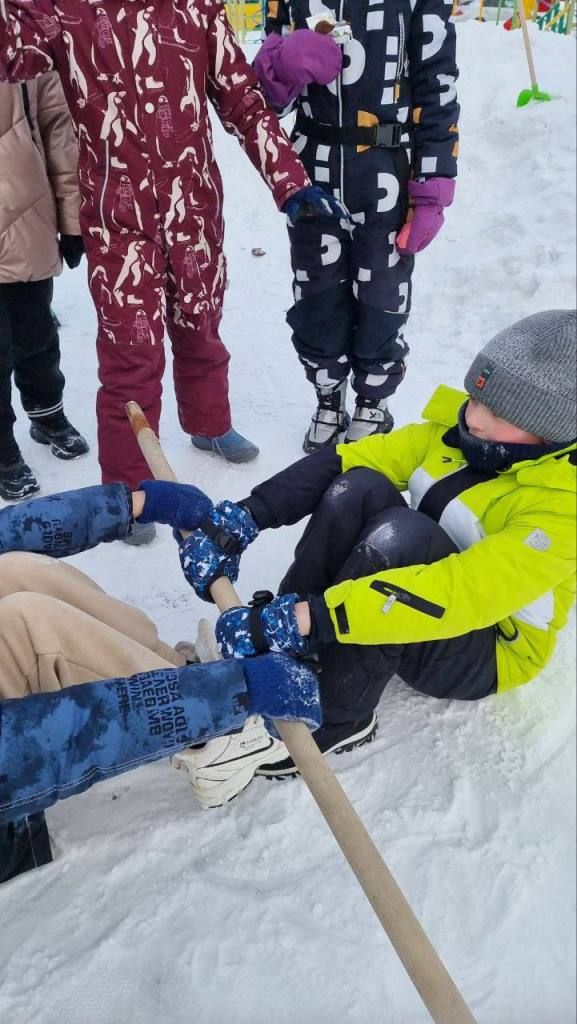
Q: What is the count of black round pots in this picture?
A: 0